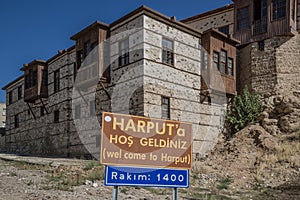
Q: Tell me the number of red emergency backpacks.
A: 0